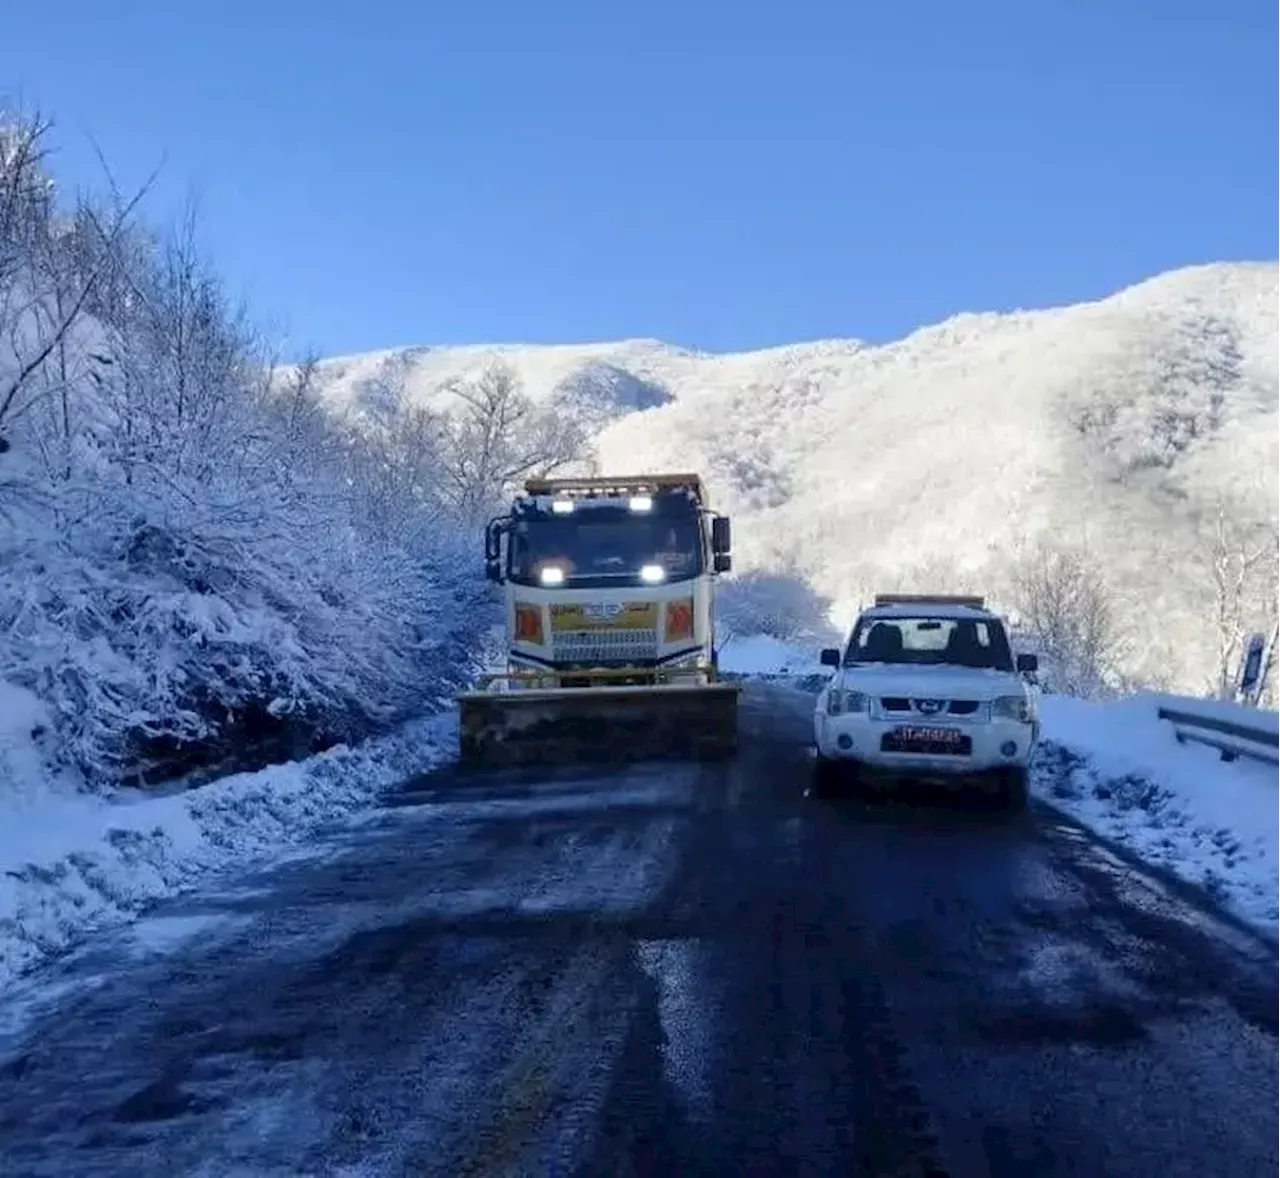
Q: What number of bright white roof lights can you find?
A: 2